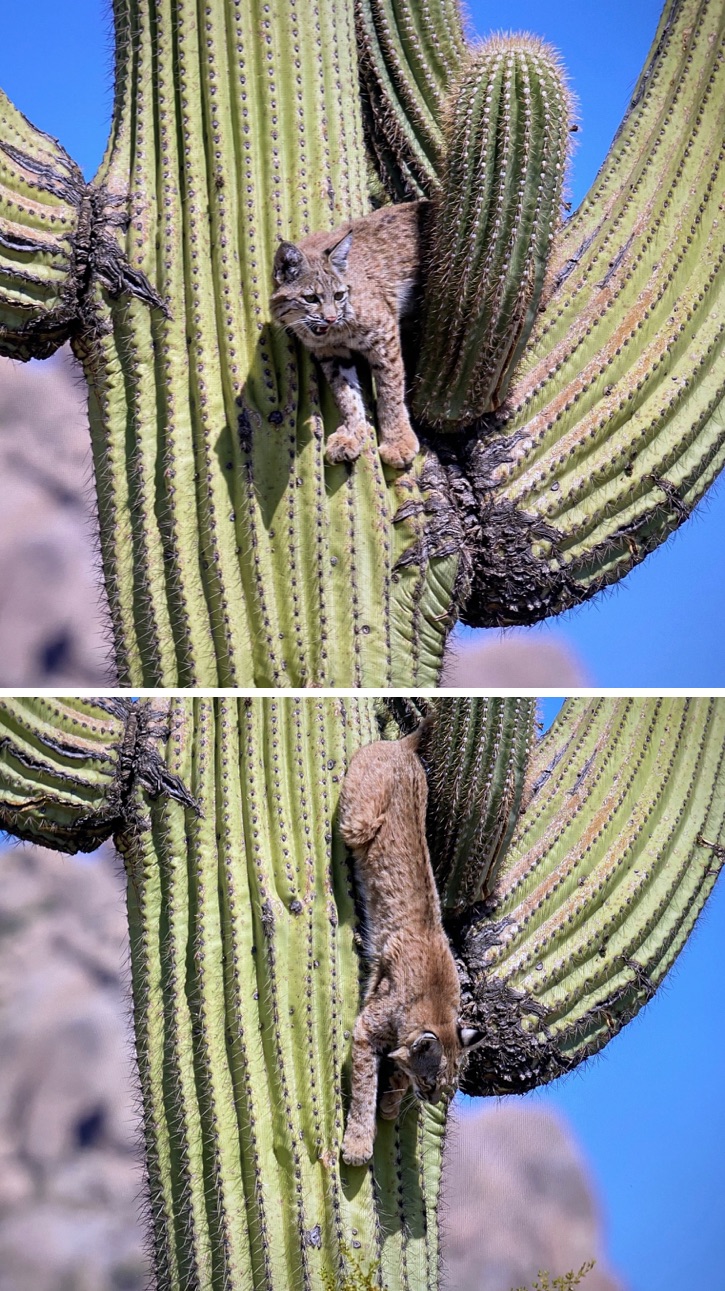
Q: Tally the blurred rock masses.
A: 4